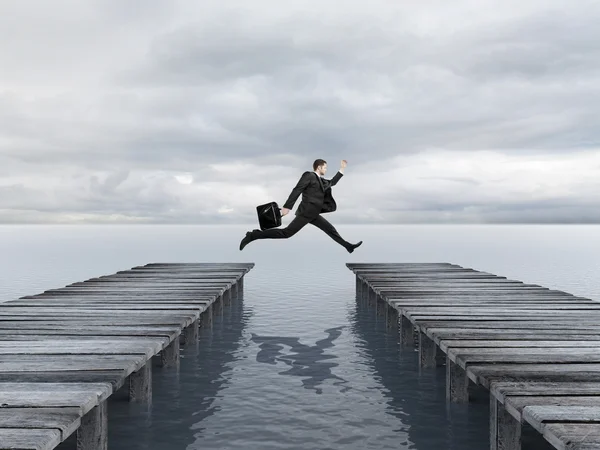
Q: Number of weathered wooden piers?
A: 2